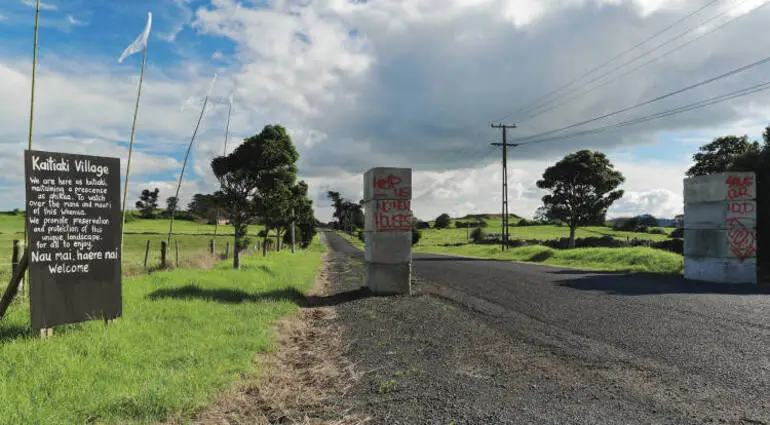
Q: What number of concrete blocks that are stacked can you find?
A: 8